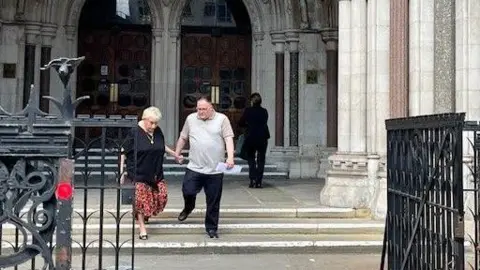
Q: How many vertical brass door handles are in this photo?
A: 4